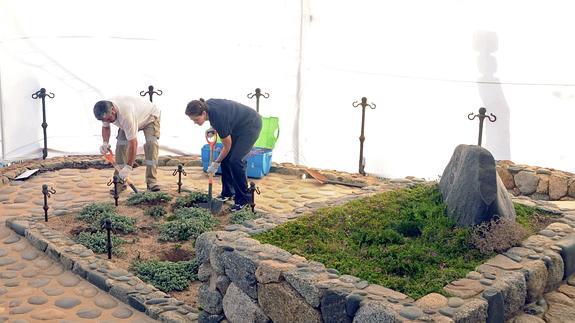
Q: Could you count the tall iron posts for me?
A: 5